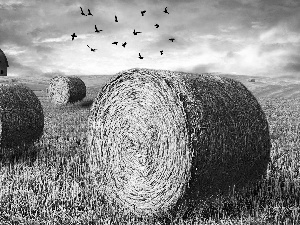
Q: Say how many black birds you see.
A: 15